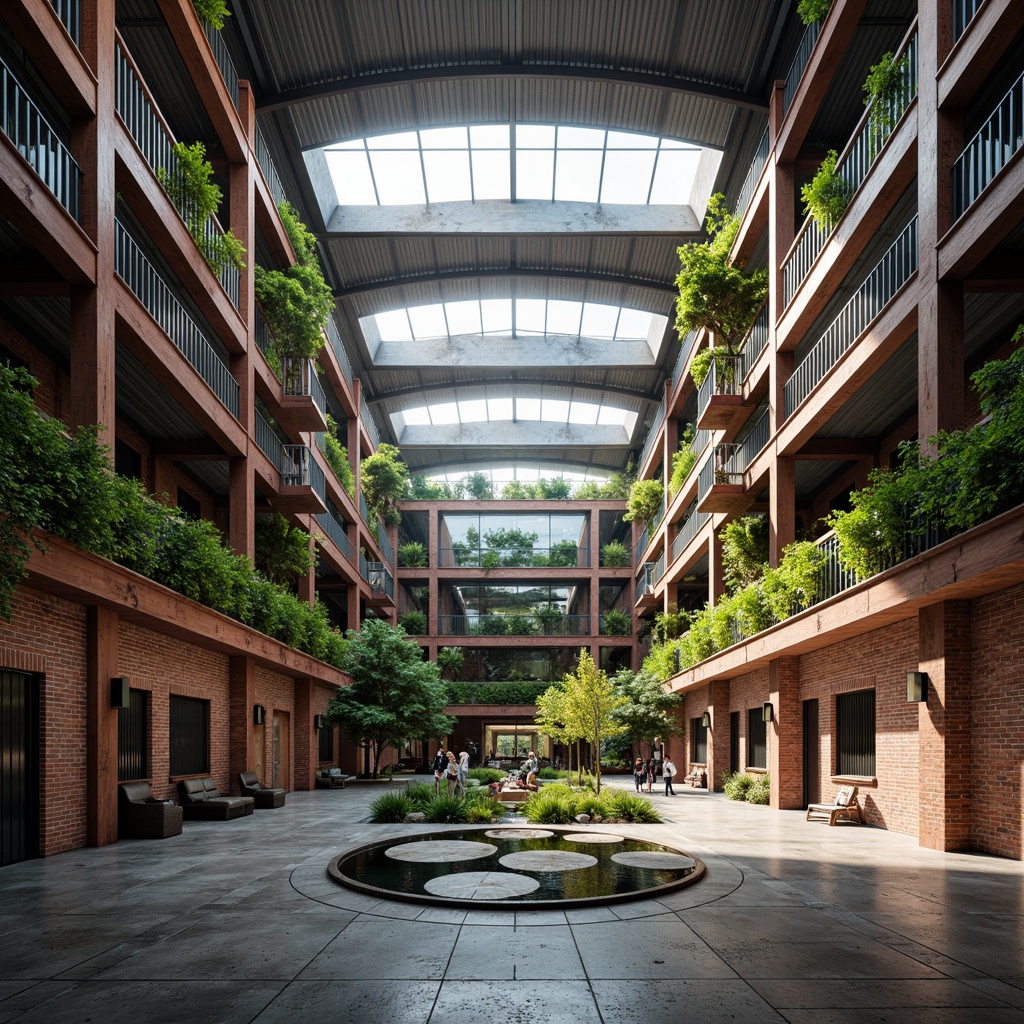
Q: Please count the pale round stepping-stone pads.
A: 6